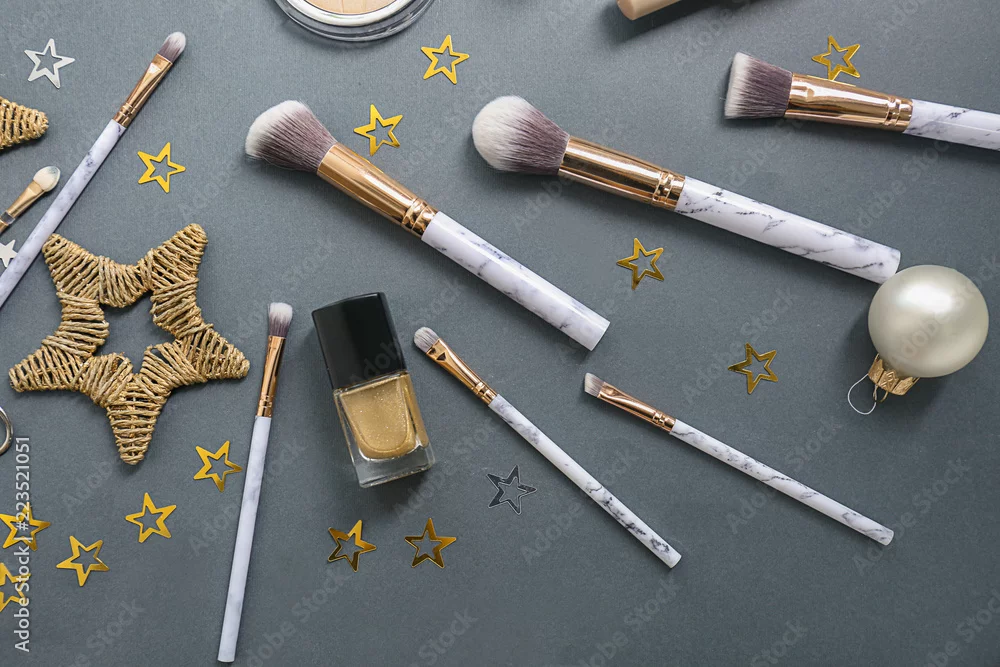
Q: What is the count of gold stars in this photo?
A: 13